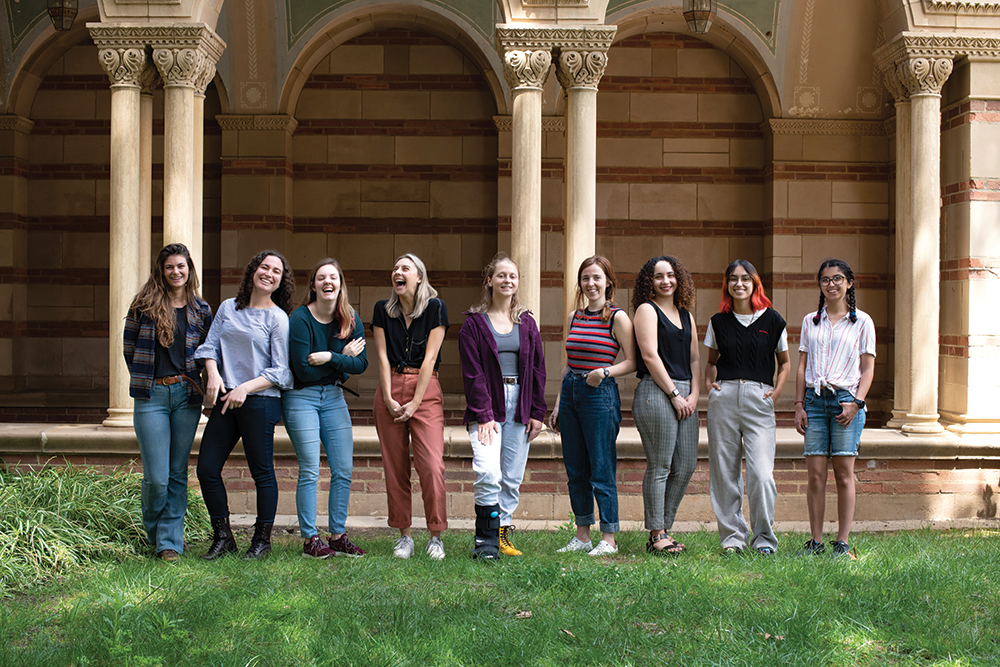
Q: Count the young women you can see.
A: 9